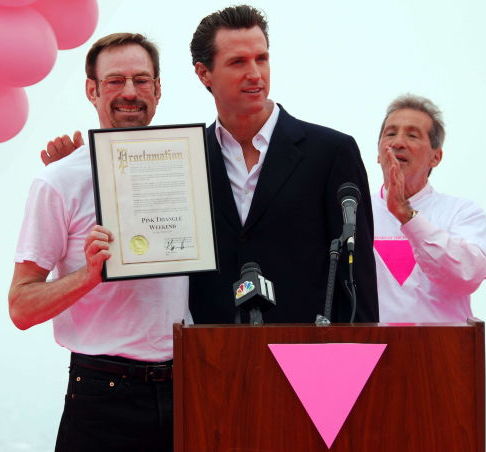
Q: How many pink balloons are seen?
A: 4